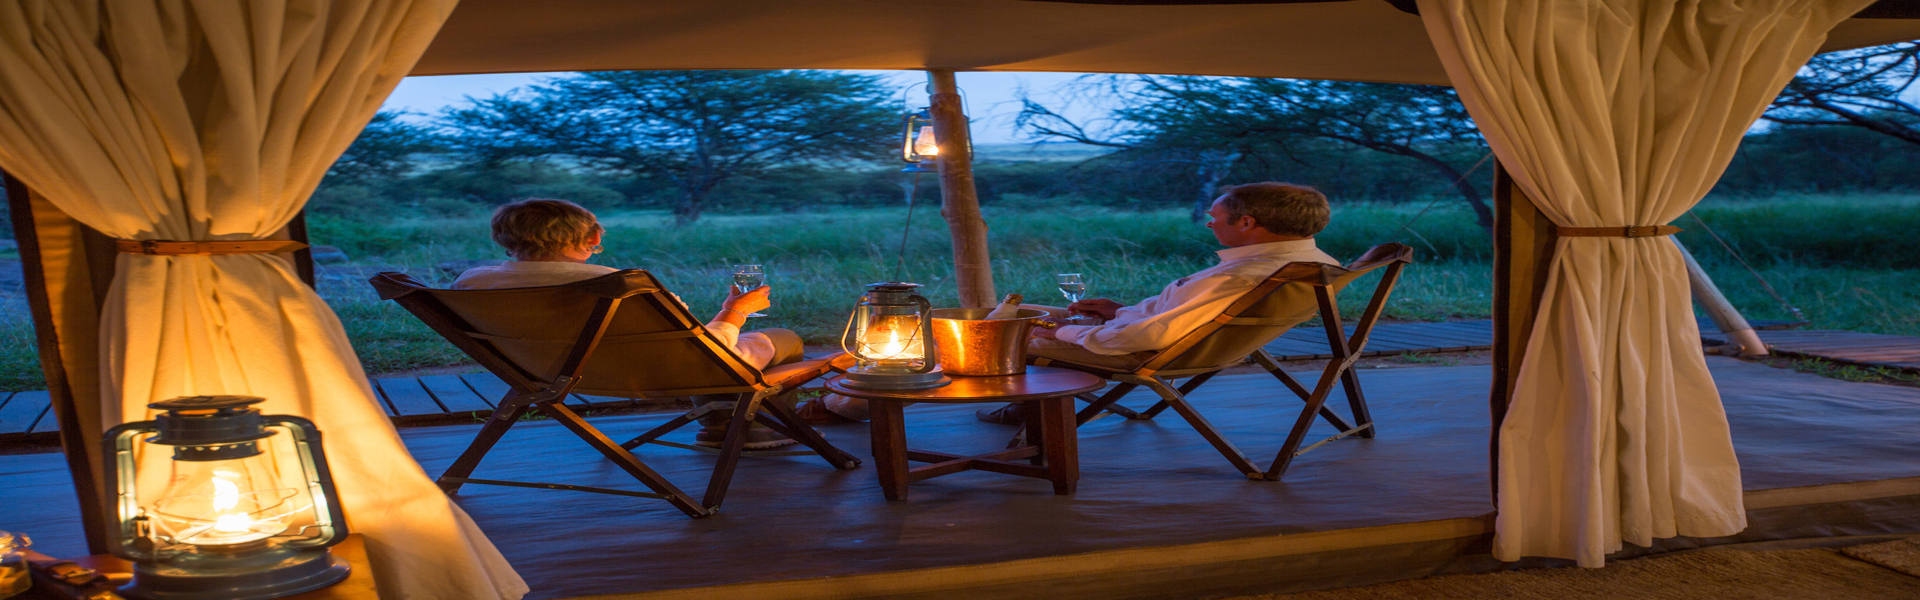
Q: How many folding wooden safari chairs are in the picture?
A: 2